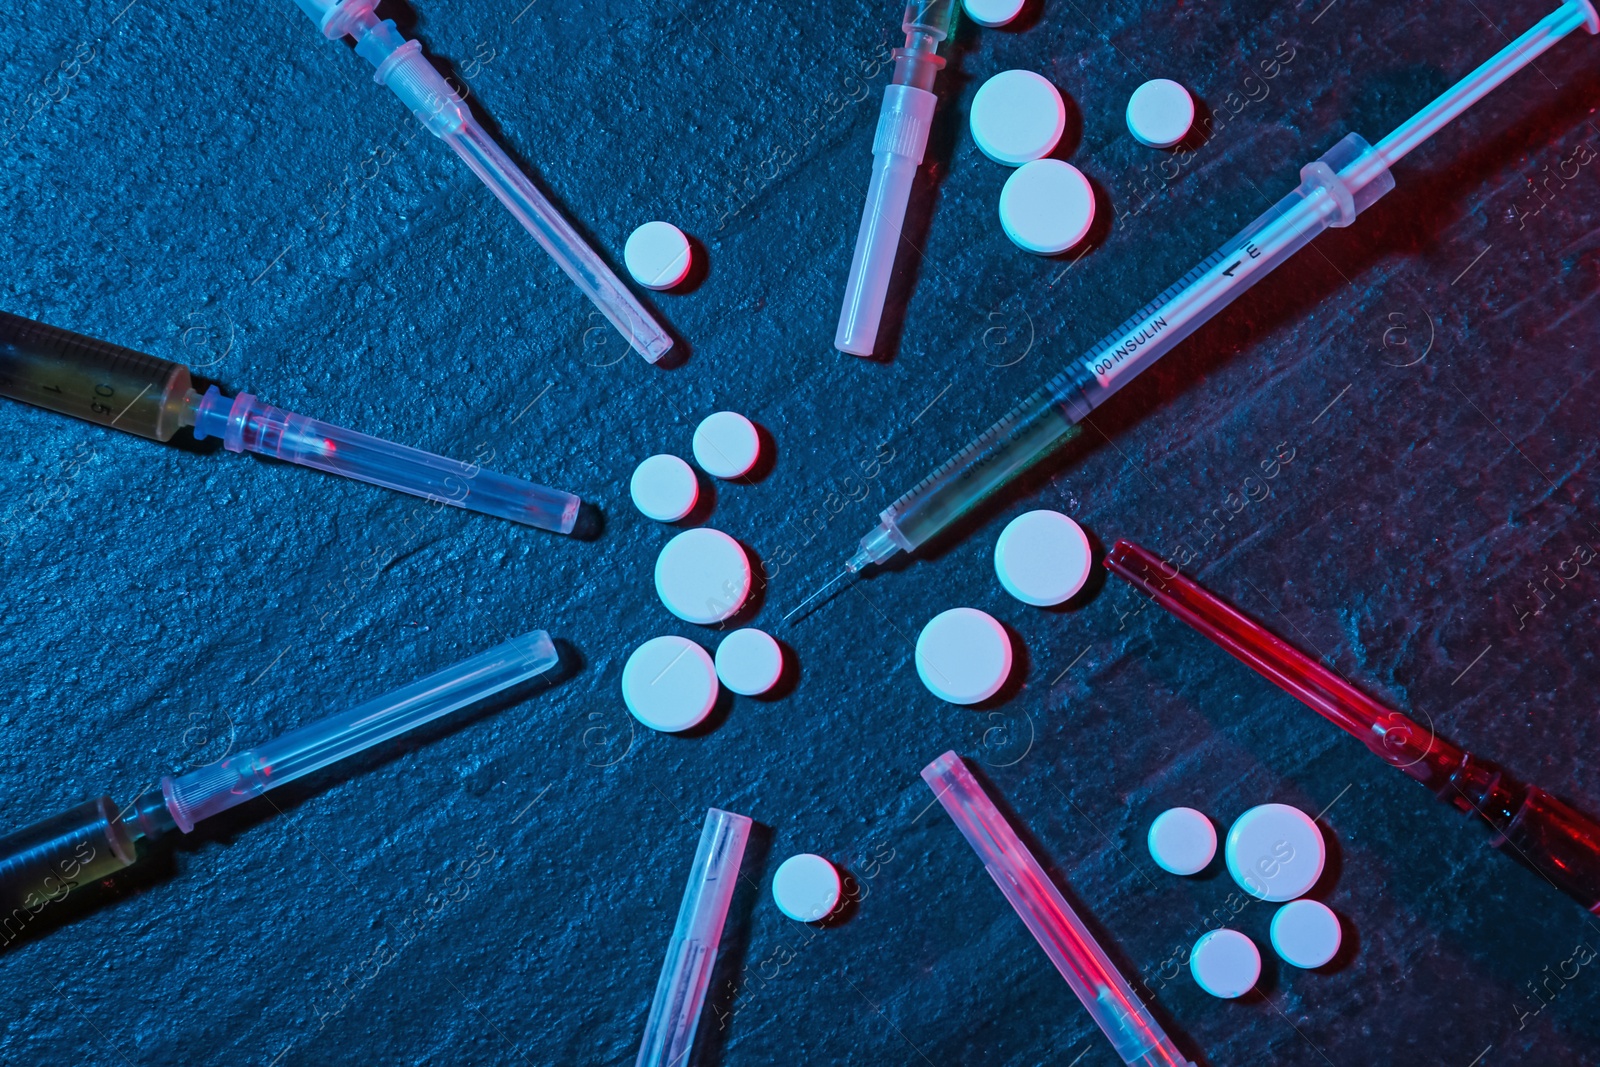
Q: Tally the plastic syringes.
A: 8